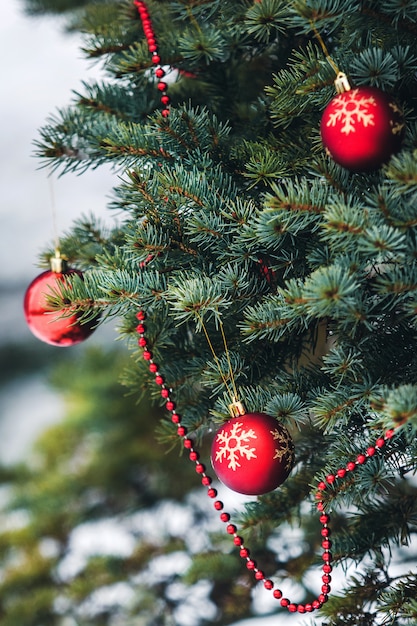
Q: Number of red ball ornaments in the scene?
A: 3